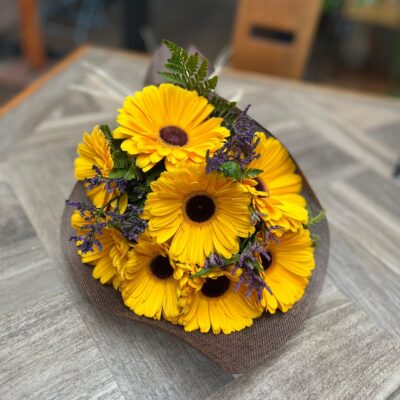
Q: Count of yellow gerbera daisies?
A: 8